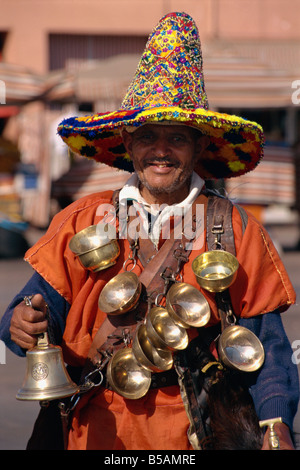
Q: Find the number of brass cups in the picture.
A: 8